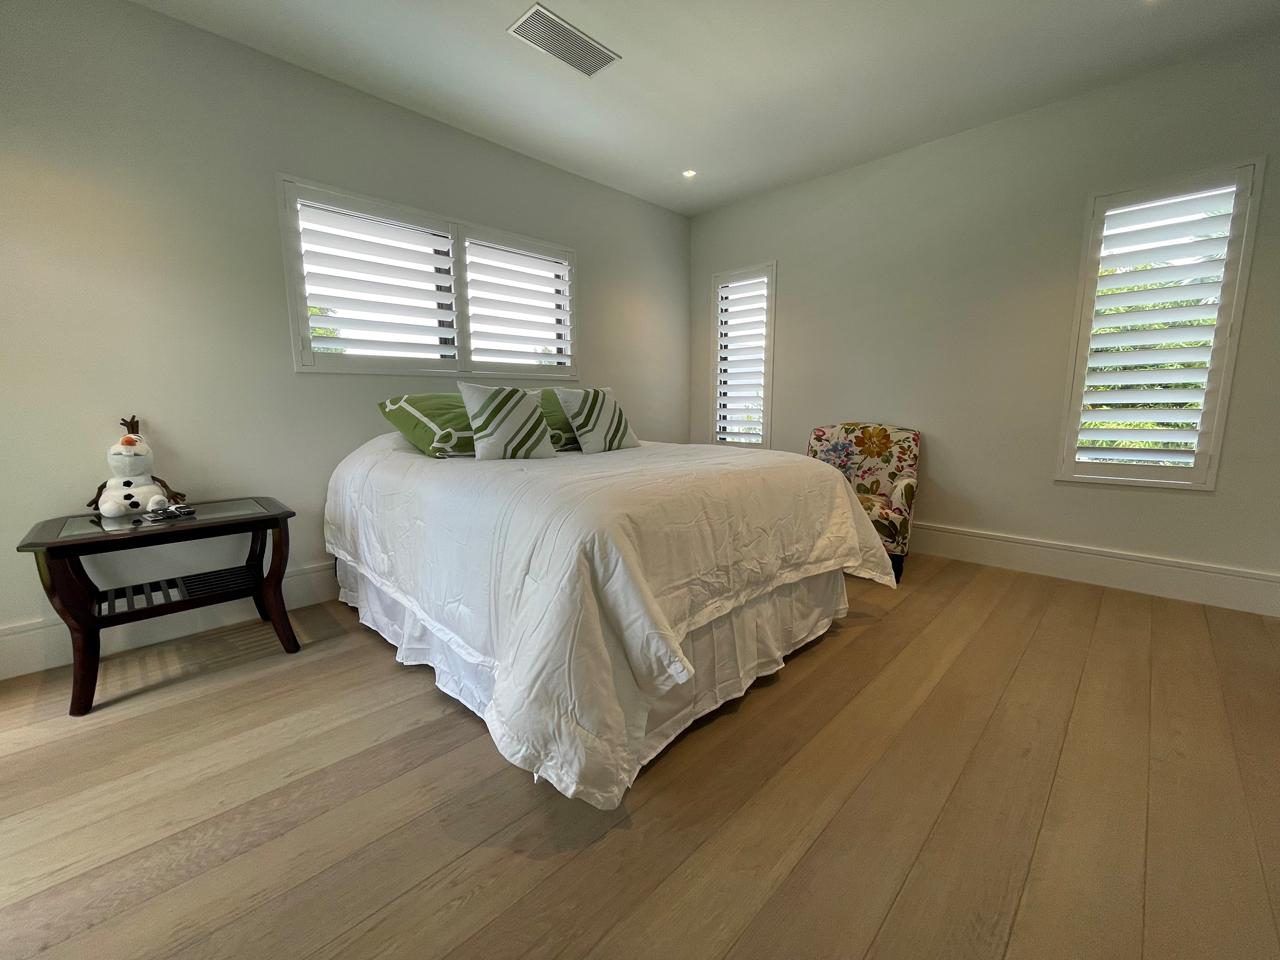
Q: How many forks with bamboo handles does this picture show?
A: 0